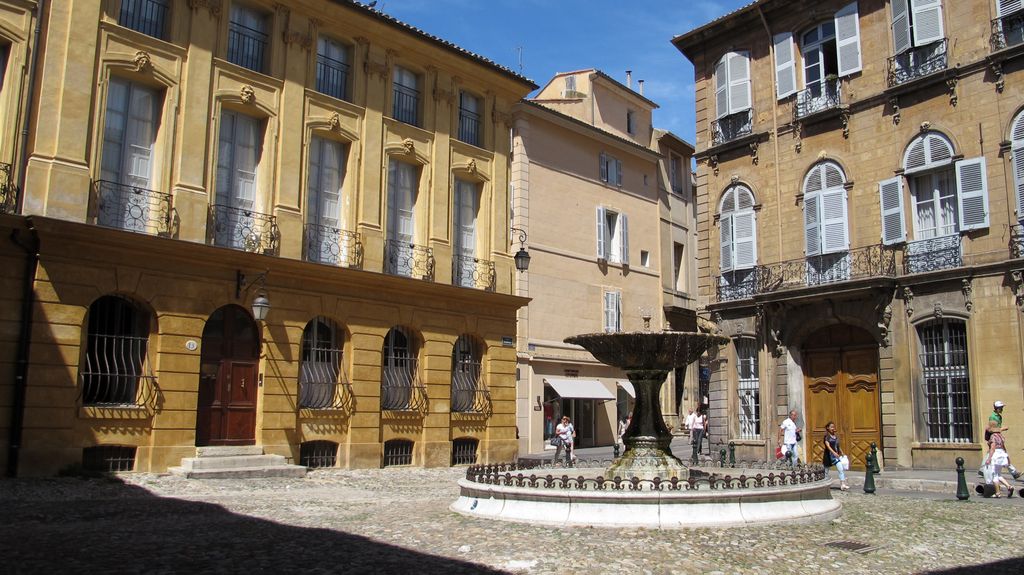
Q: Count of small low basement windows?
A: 4